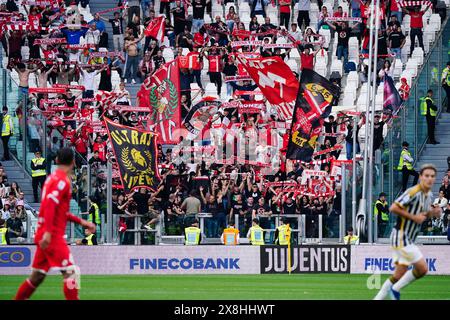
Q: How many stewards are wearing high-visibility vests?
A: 14